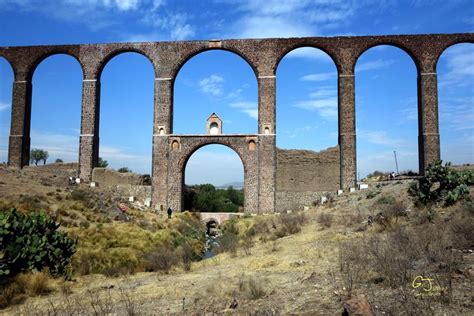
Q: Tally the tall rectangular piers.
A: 6